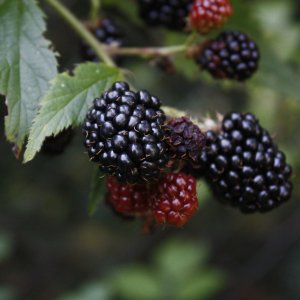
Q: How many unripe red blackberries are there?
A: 3